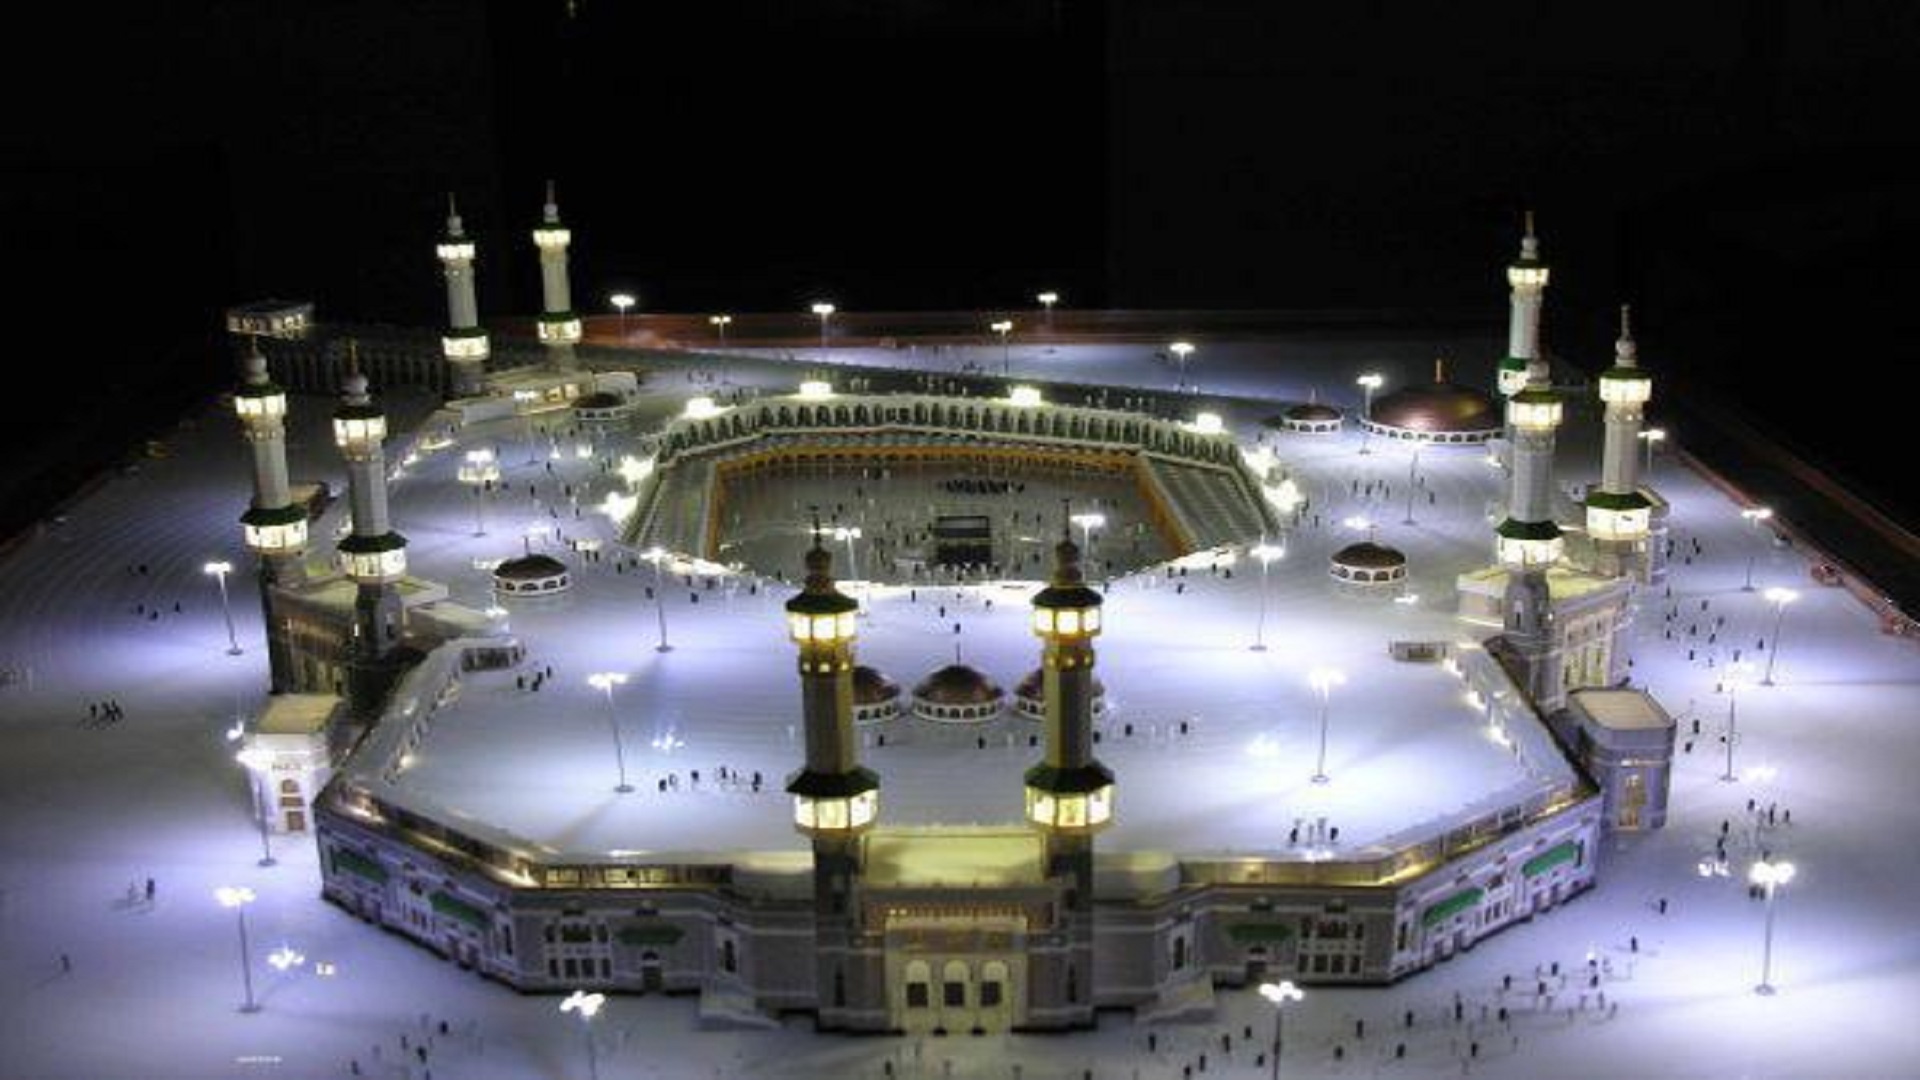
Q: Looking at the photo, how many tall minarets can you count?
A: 9